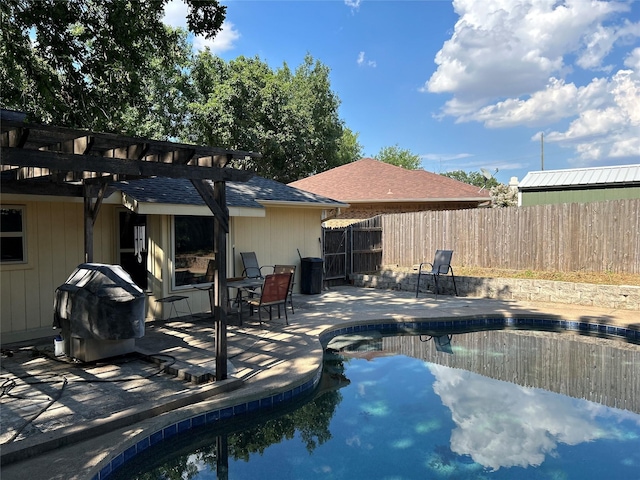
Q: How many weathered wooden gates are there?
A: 1